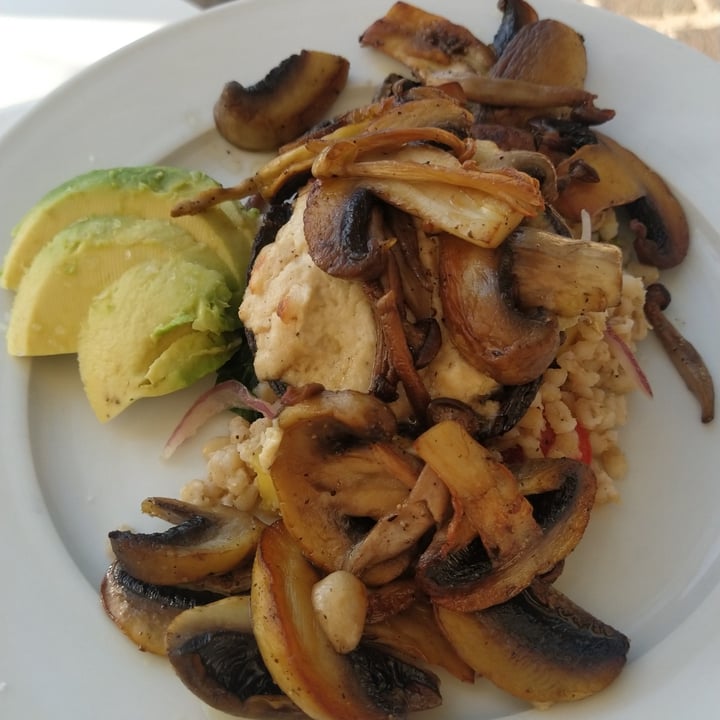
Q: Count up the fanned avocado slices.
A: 3